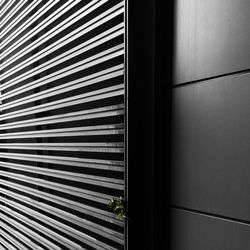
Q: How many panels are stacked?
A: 3